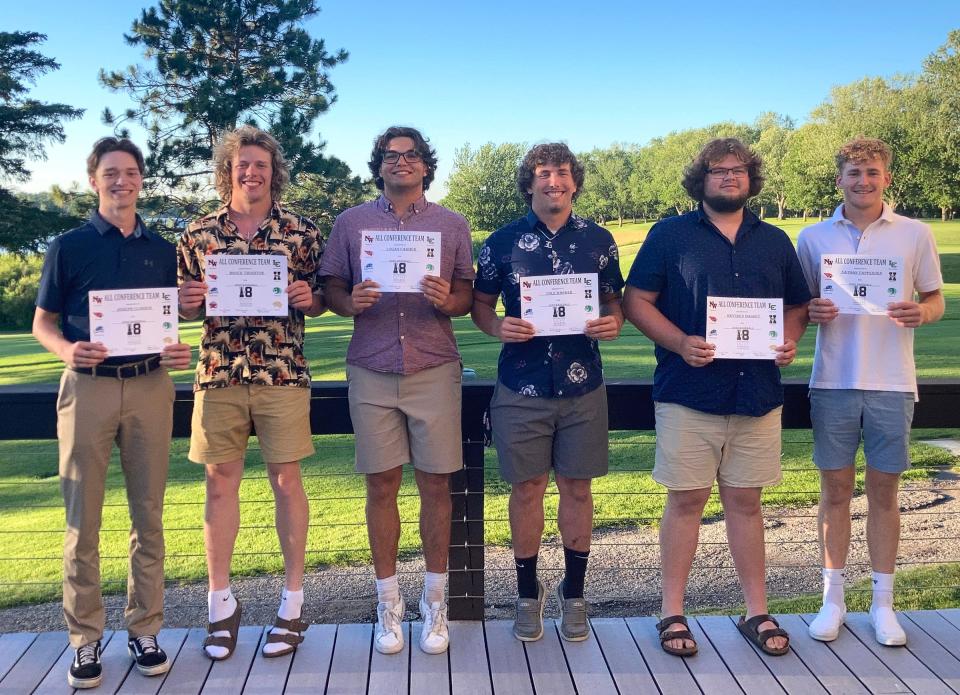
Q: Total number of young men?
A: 6